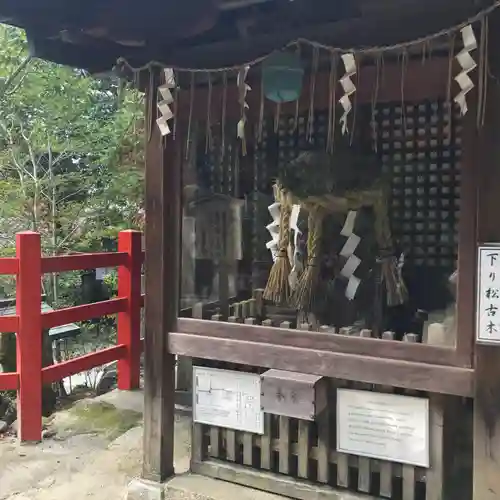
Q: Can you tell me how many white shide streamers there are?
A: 7